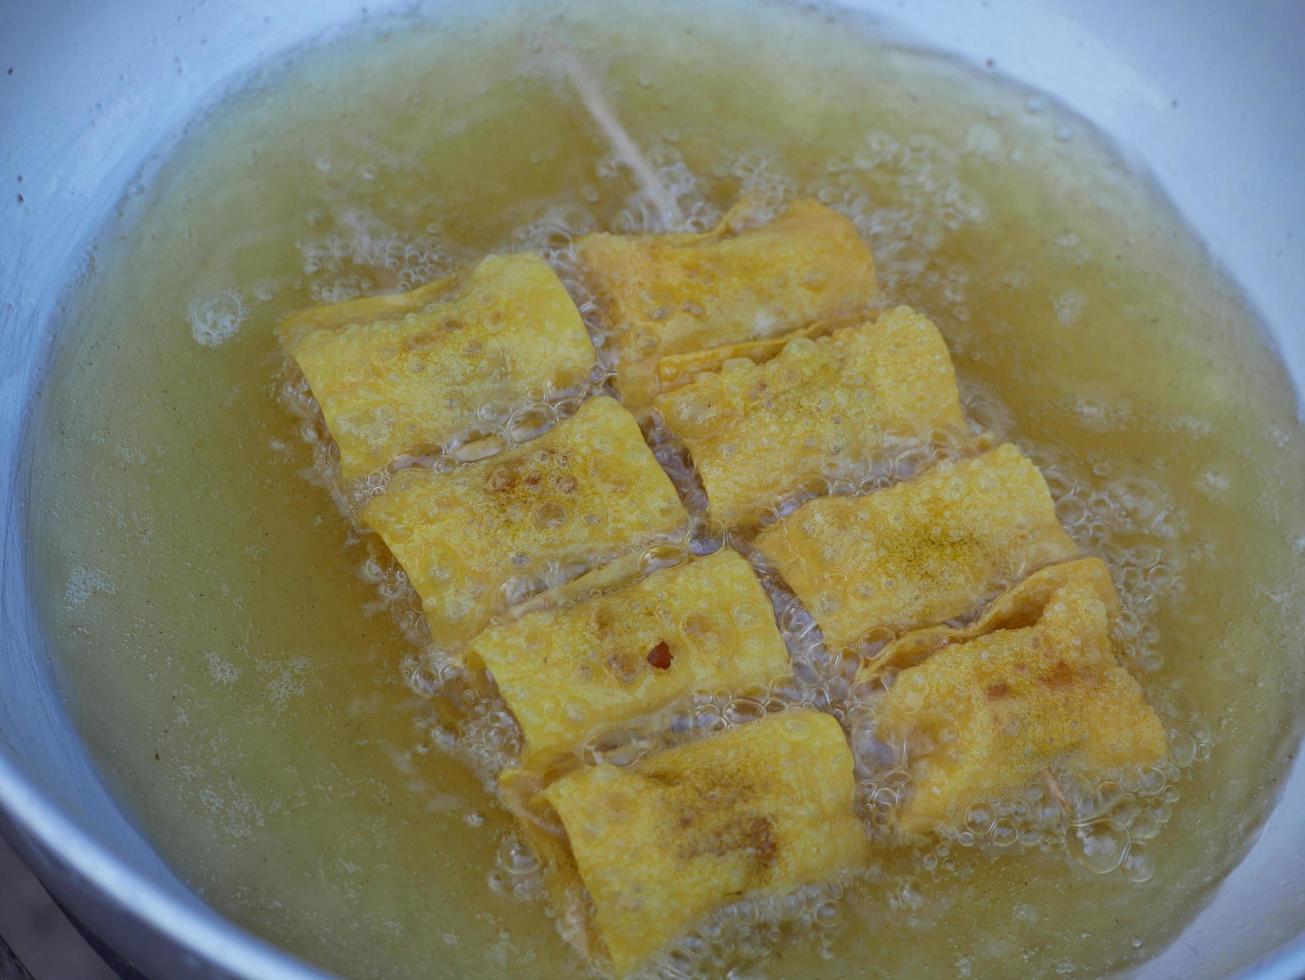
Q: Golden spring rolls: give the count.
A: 8